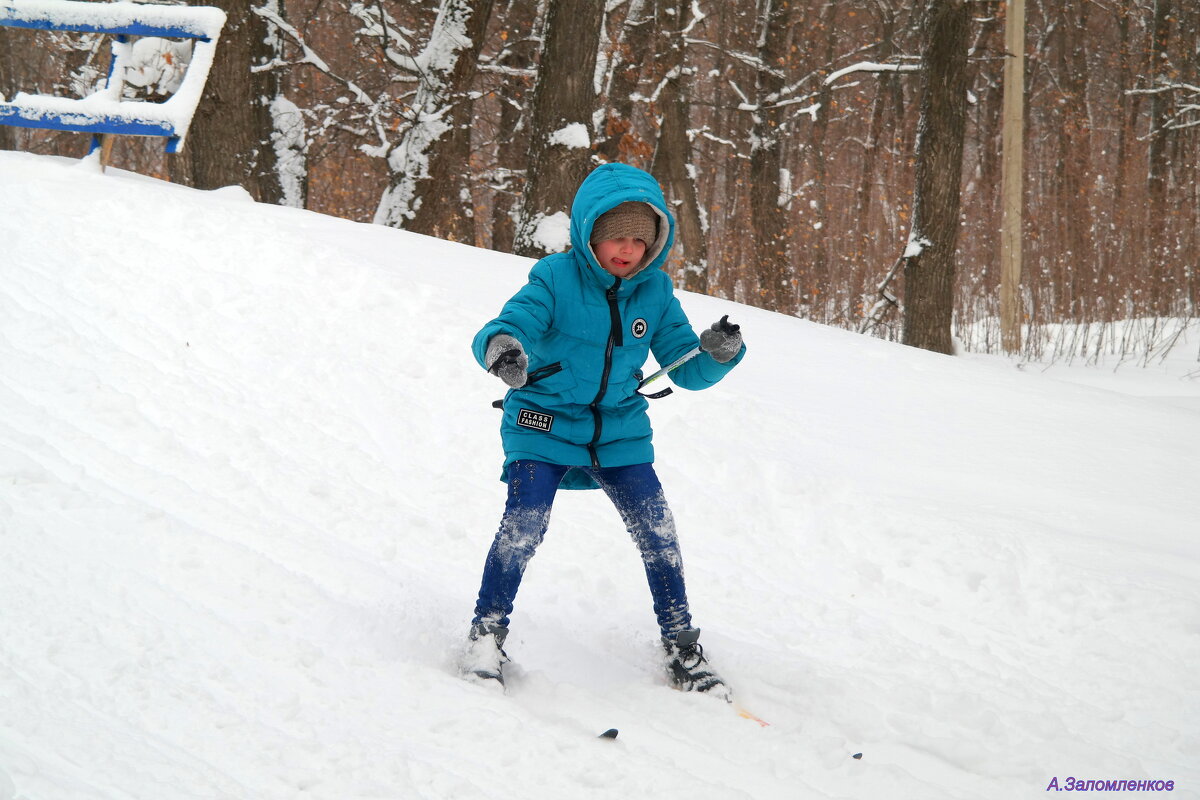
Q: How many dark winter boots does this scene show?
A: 2